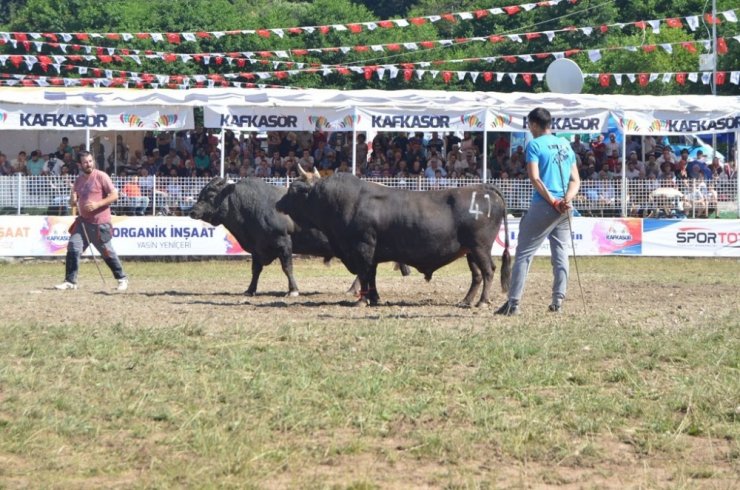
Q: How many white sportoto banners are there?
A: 1